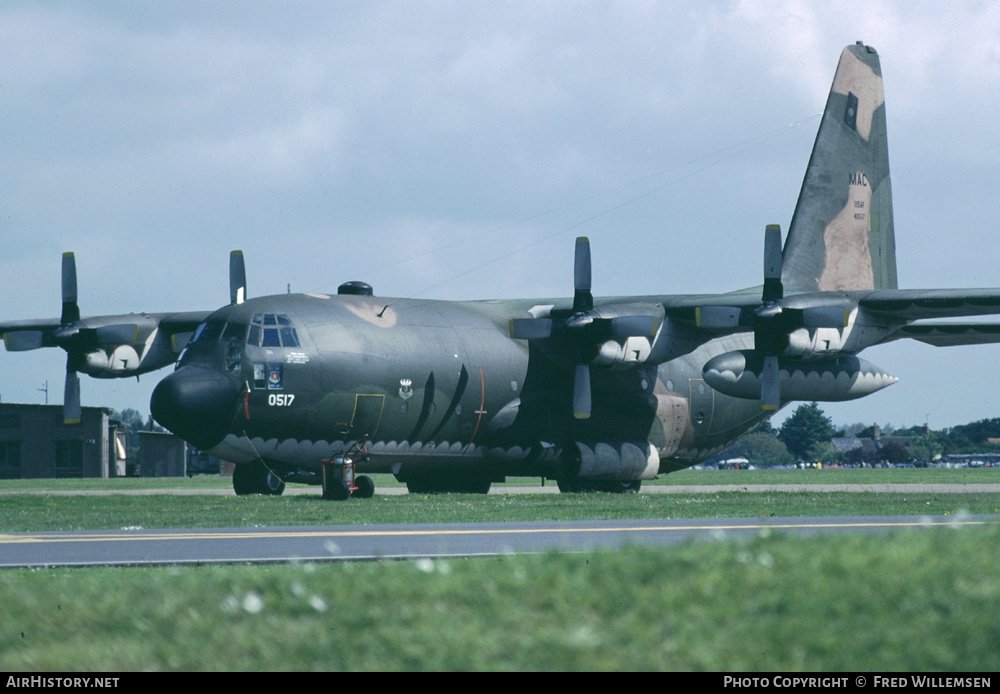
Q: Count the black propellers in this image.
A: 4